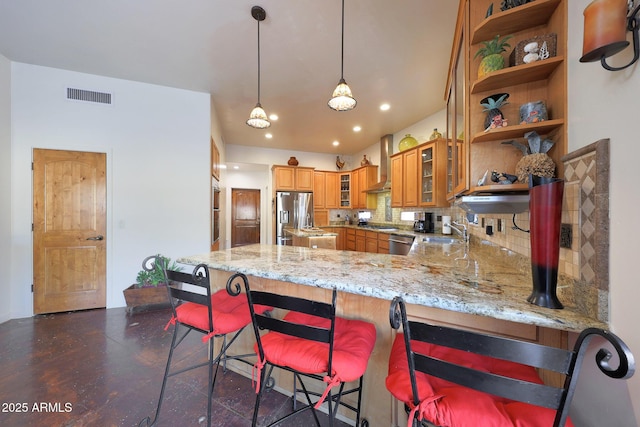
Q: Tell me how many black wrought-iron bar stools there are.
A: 3